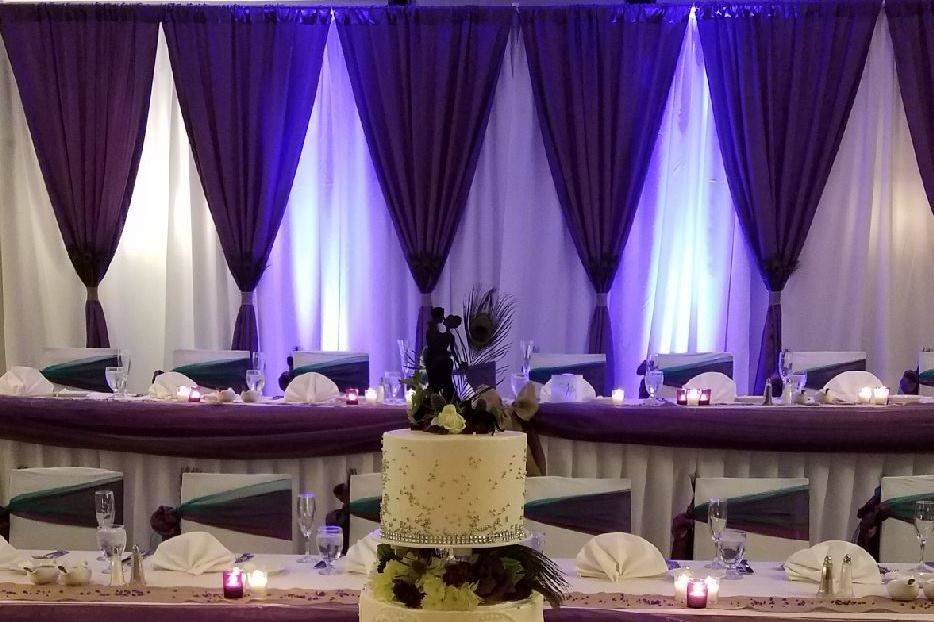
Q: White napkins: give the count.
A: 11